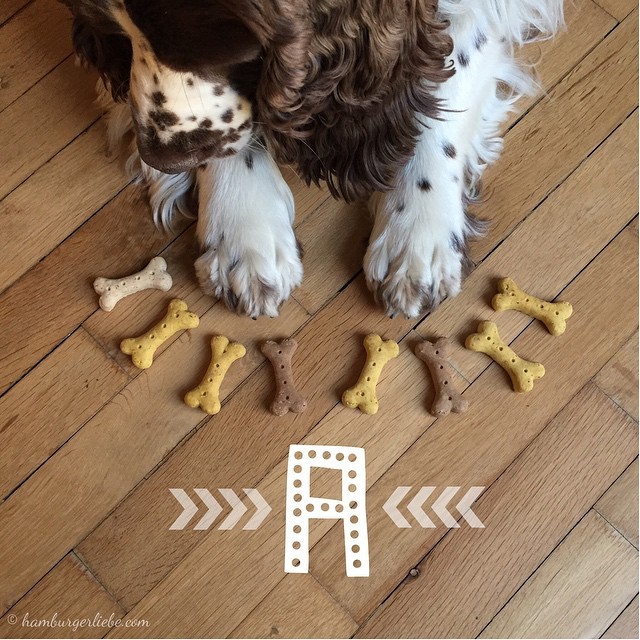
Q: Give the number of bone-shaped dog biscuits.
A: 8